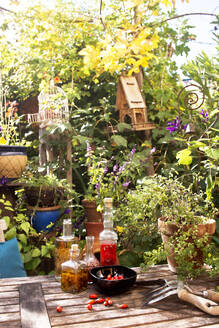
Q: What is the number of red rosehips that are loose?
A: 9